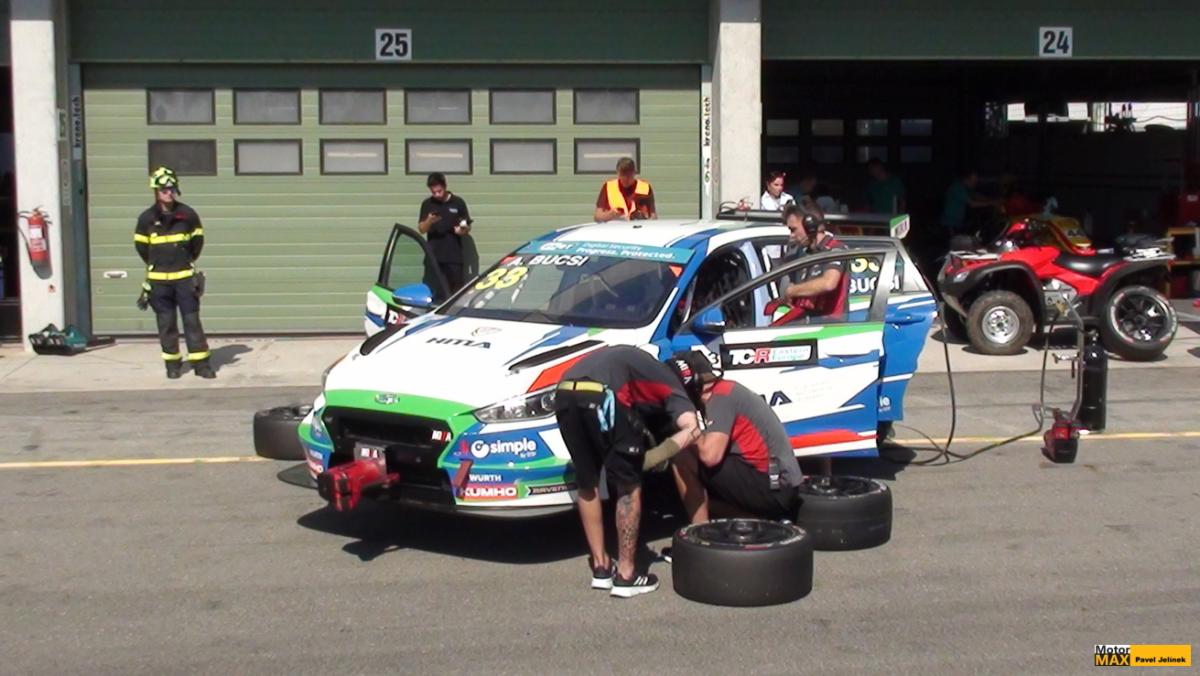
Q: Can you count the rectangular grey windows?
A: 12